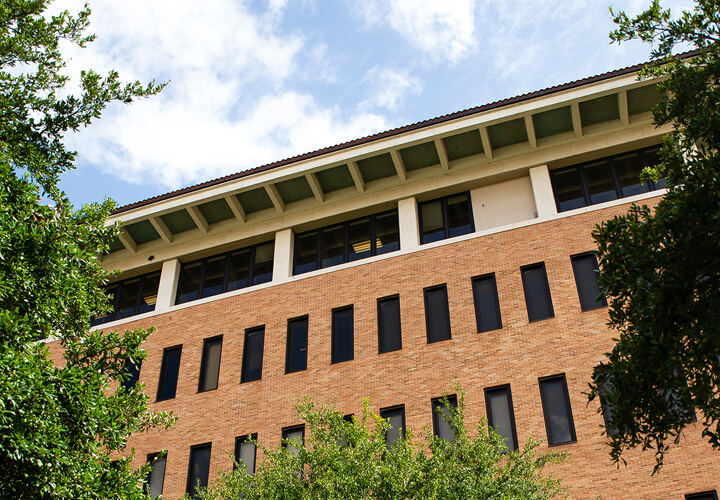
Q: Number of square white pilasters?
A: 4